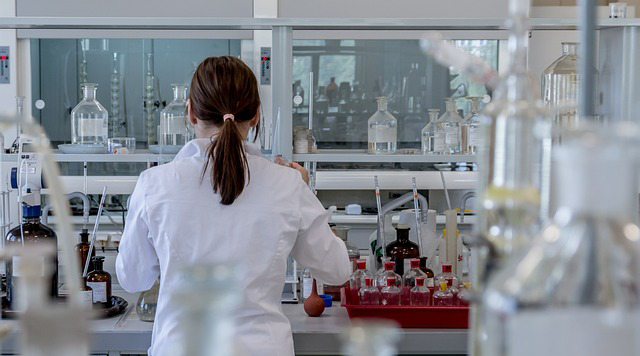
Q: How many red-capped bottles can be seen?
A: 8